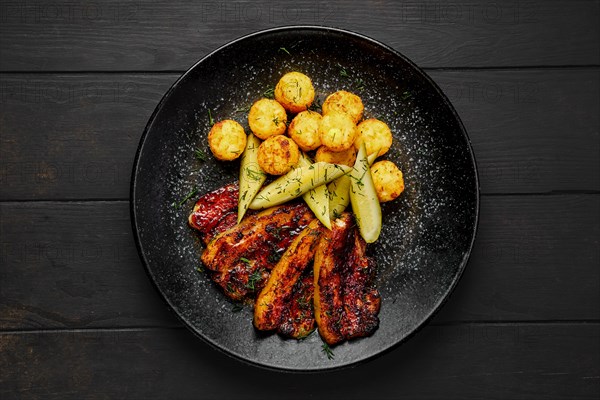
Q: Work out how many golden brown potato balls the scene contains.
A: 10